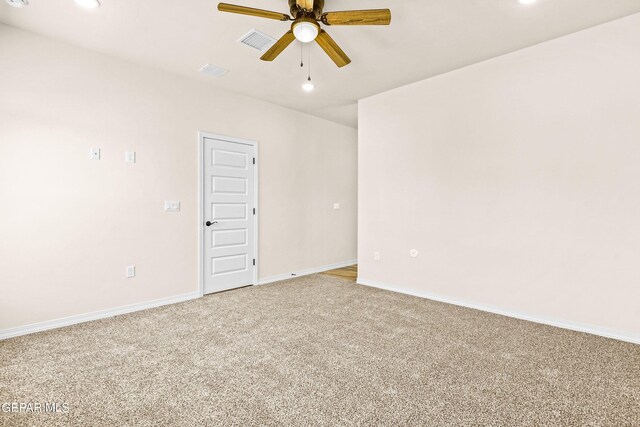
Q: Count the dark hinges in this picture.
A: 3